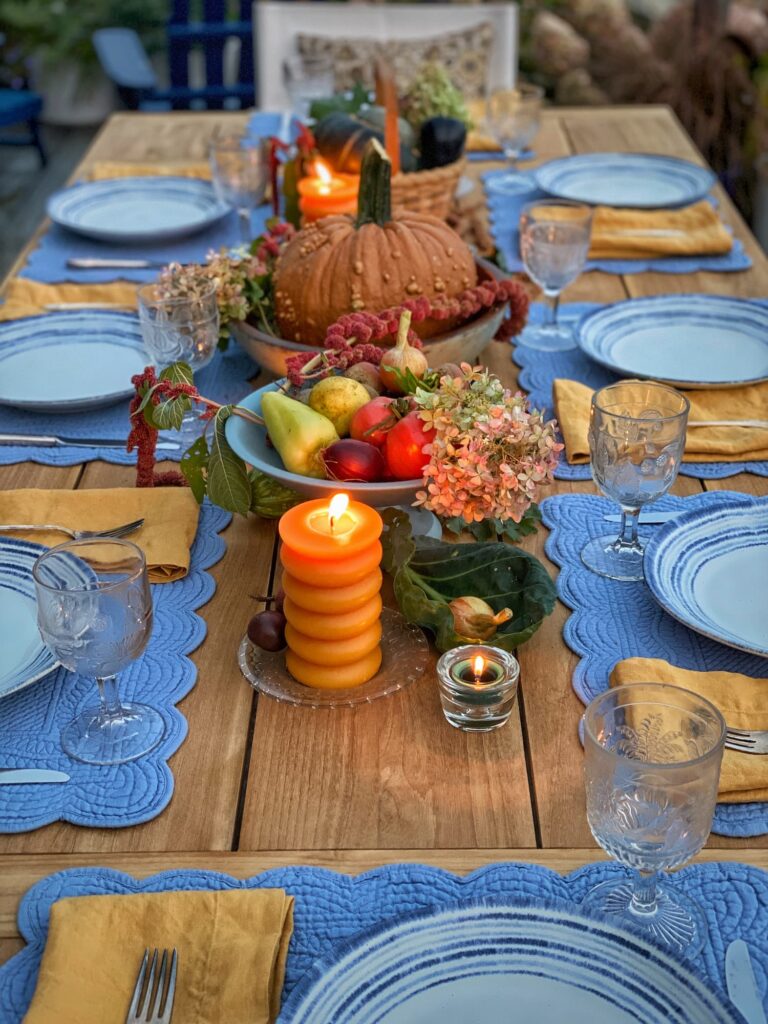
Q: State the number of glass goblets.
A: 8